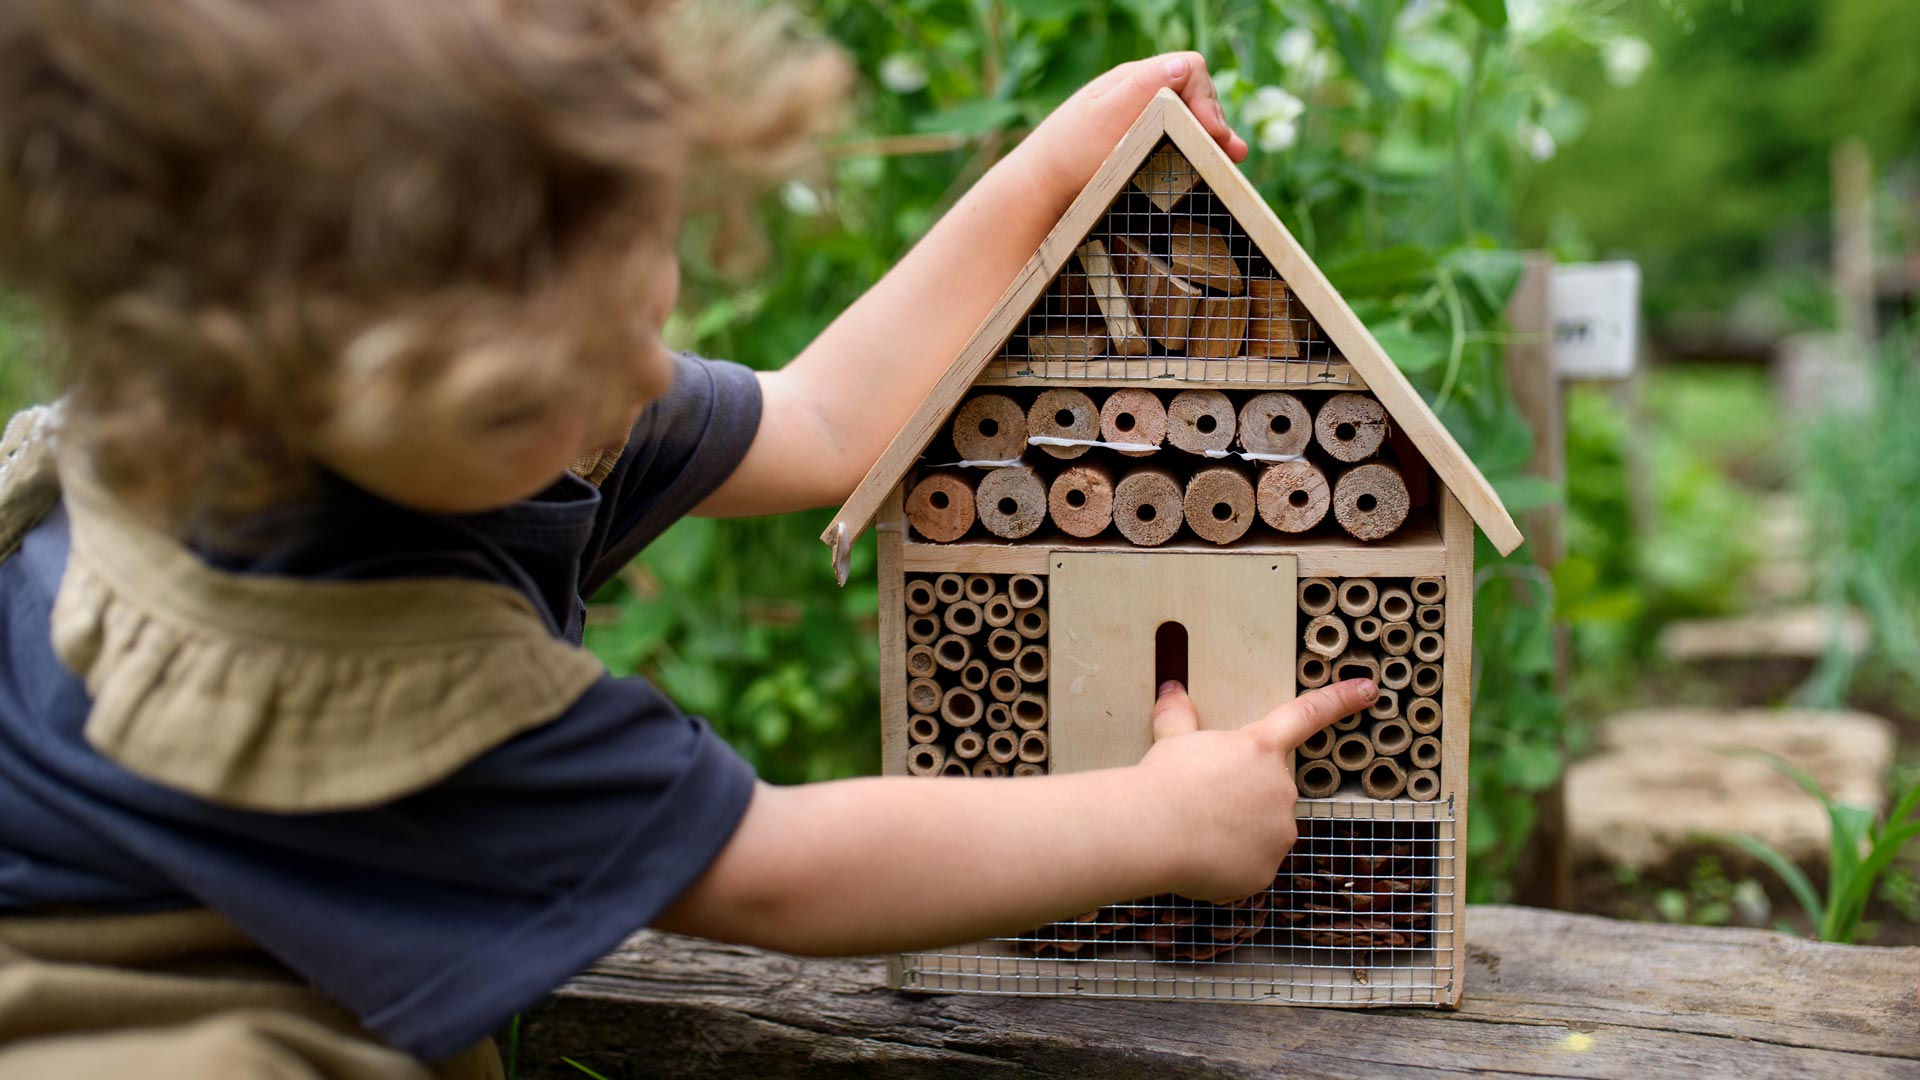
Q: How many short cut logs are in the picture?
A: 13